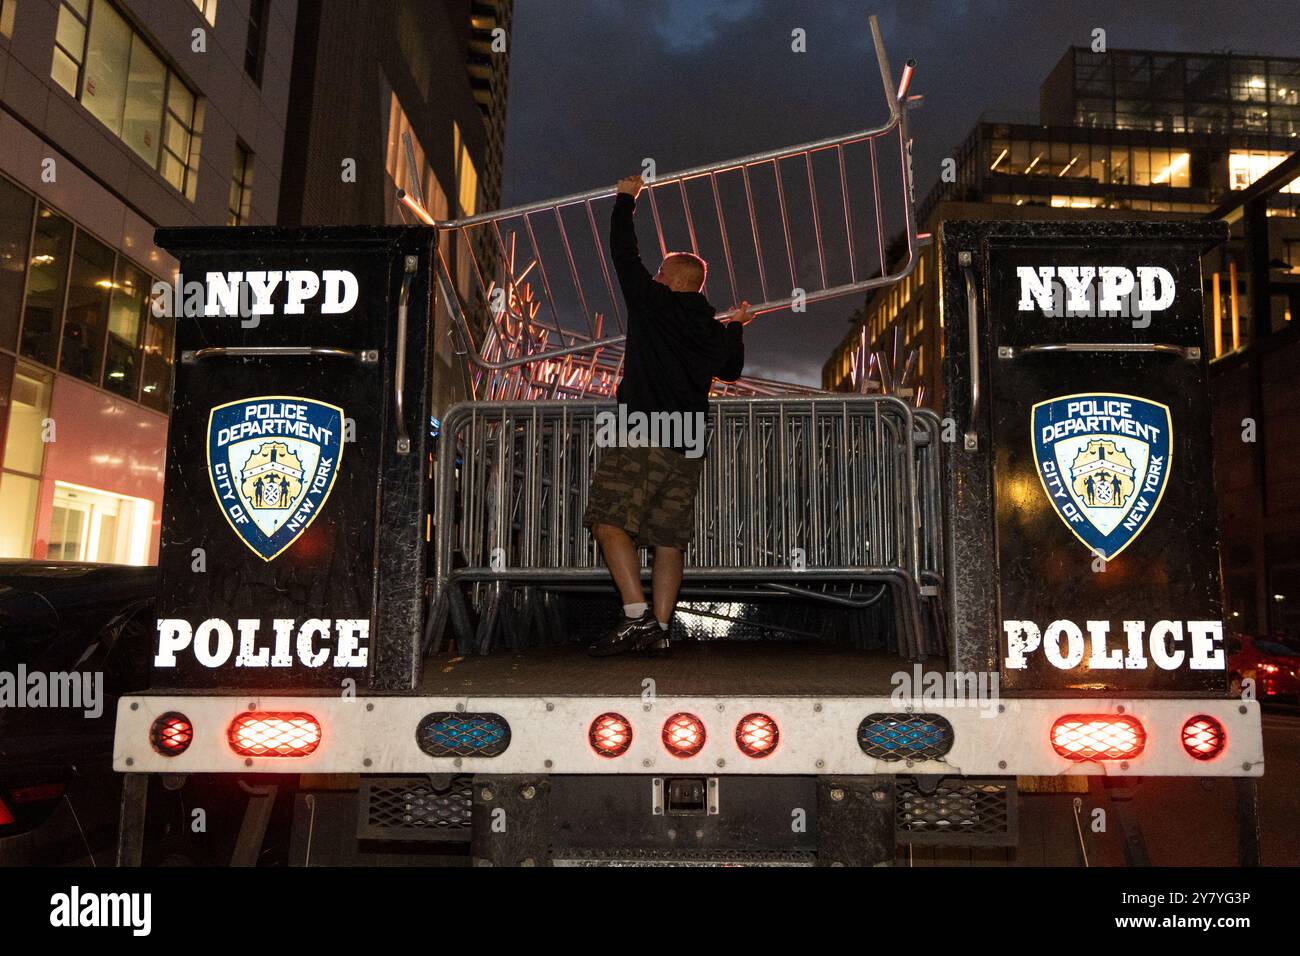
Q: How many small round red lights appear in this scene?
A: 5